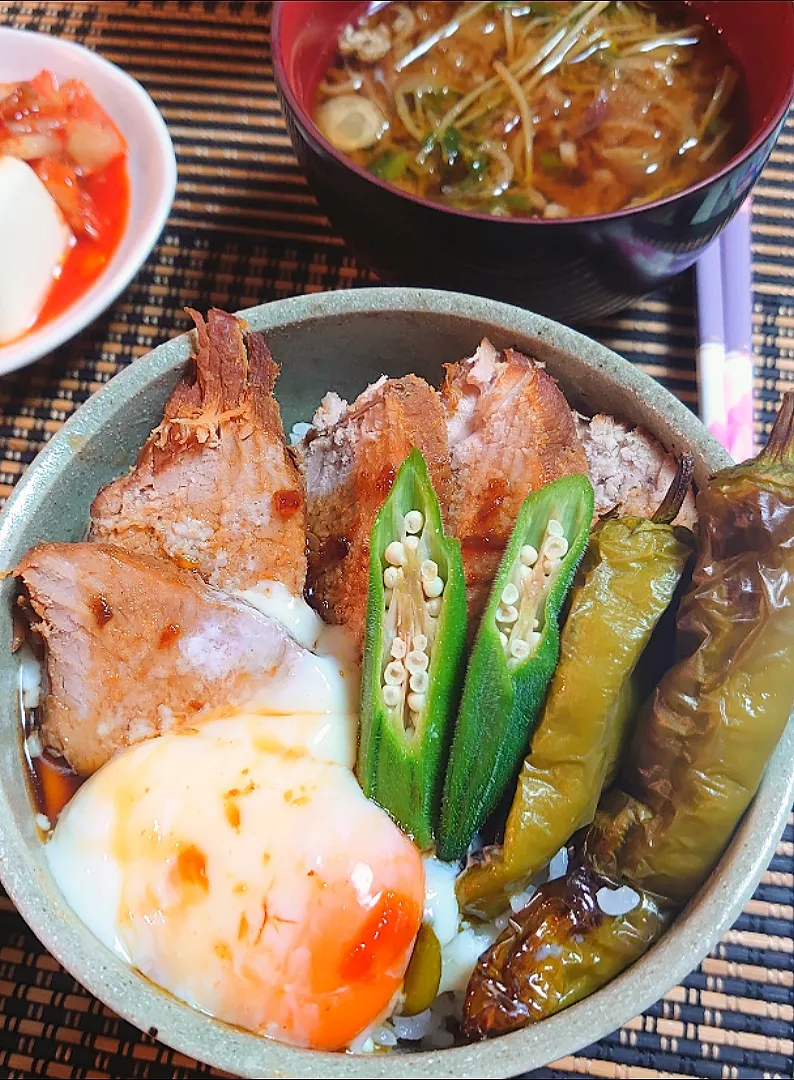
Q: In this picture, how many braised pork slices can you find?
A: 5